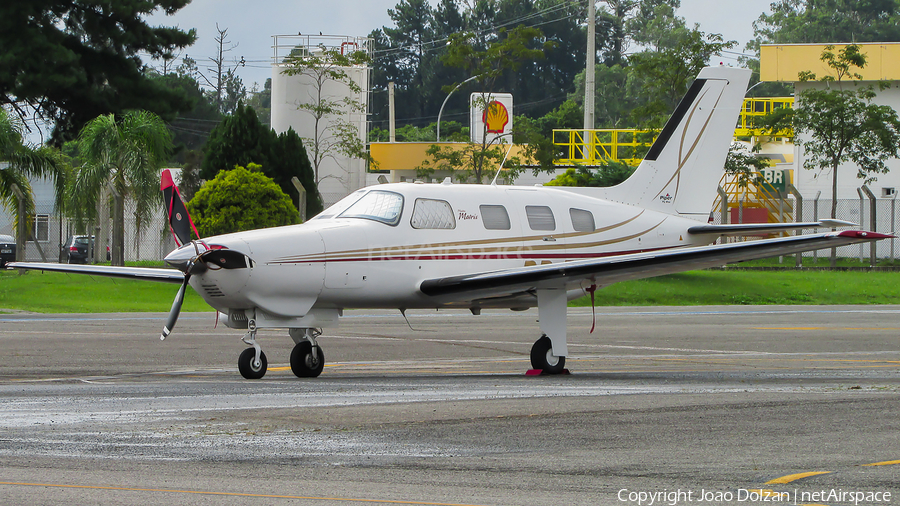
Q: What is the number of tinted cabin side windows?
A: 3